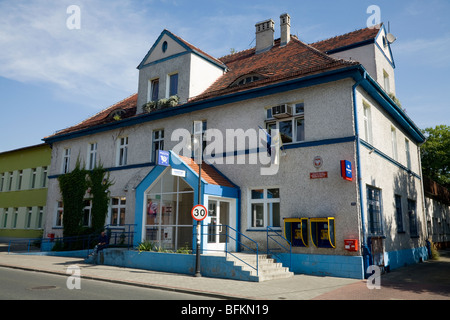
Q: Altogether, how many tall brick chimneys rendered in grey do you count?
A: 2